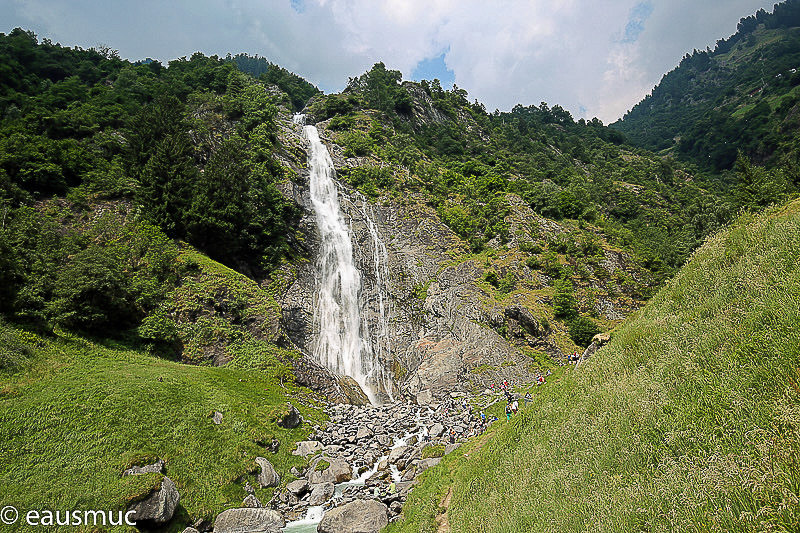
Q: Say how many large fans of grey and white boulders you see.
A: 1